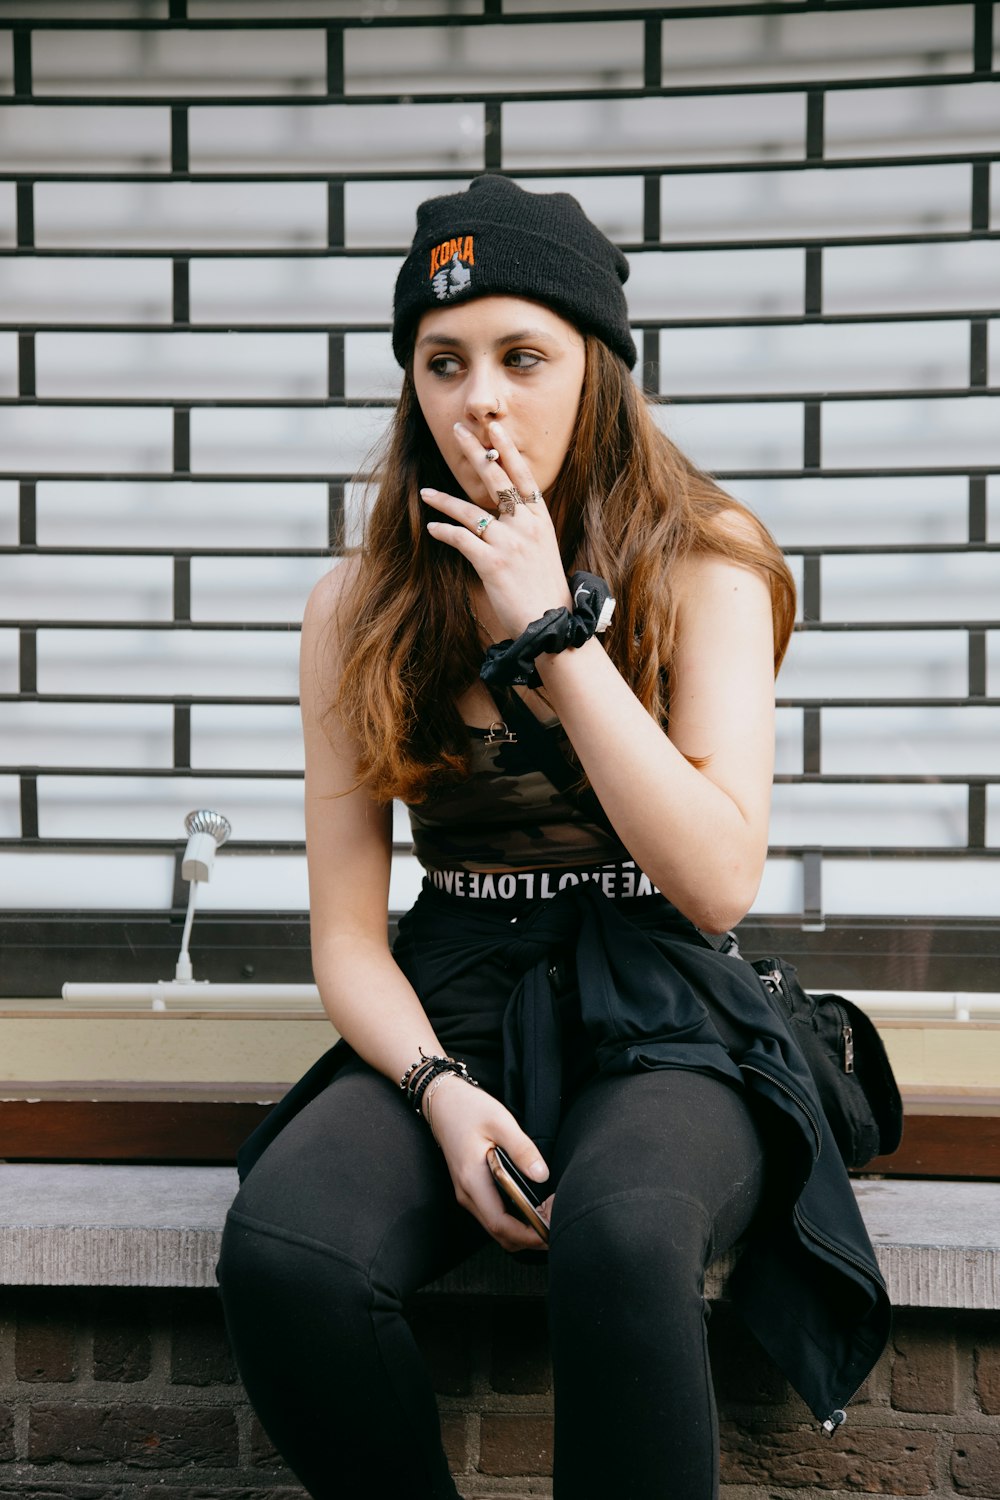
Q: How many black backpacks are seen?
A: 1